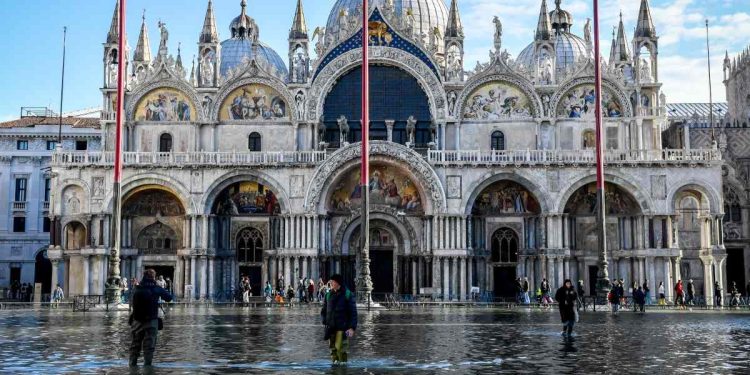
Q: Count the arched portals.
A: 5